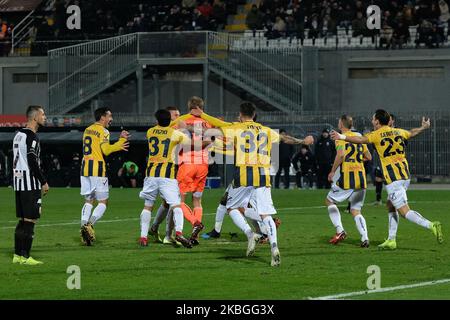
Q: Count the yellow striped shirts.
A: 5